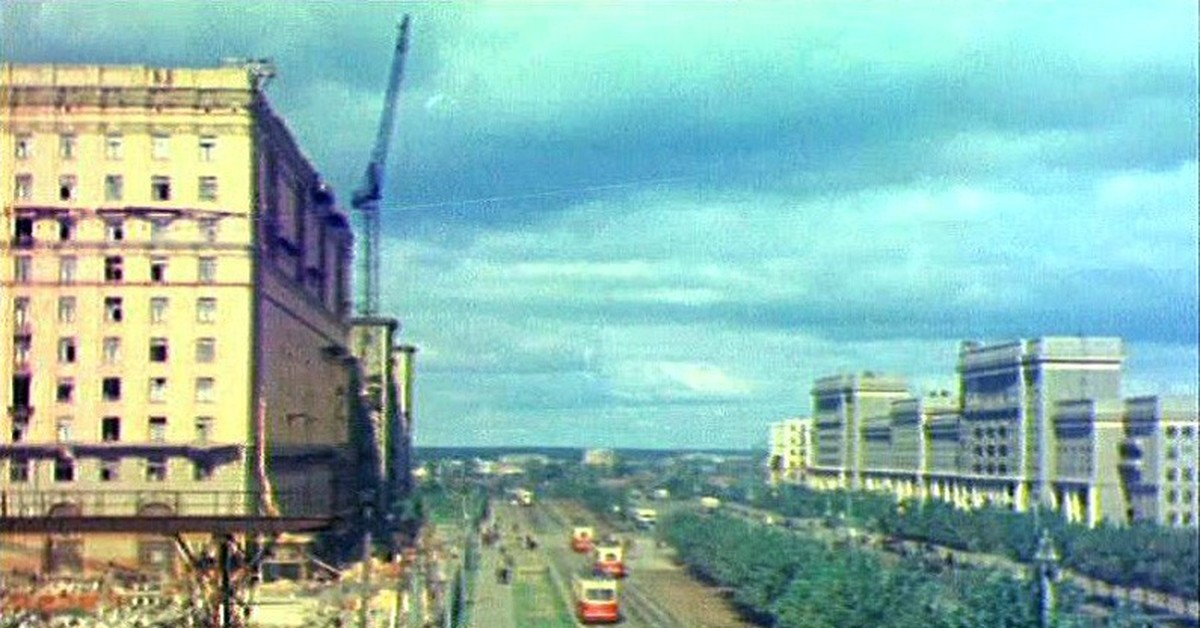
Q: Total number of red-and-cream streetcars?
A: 3